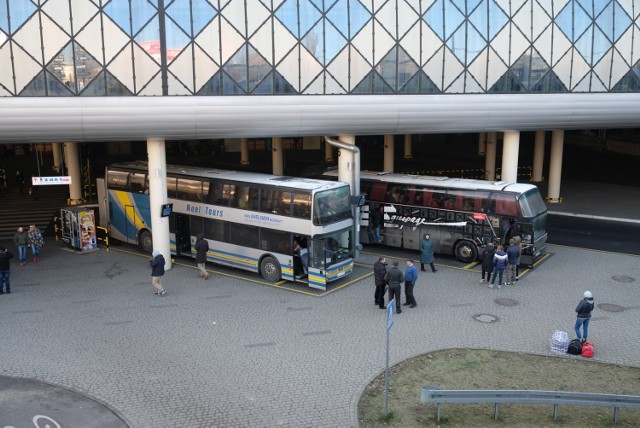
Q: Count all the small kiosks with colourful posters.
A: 1